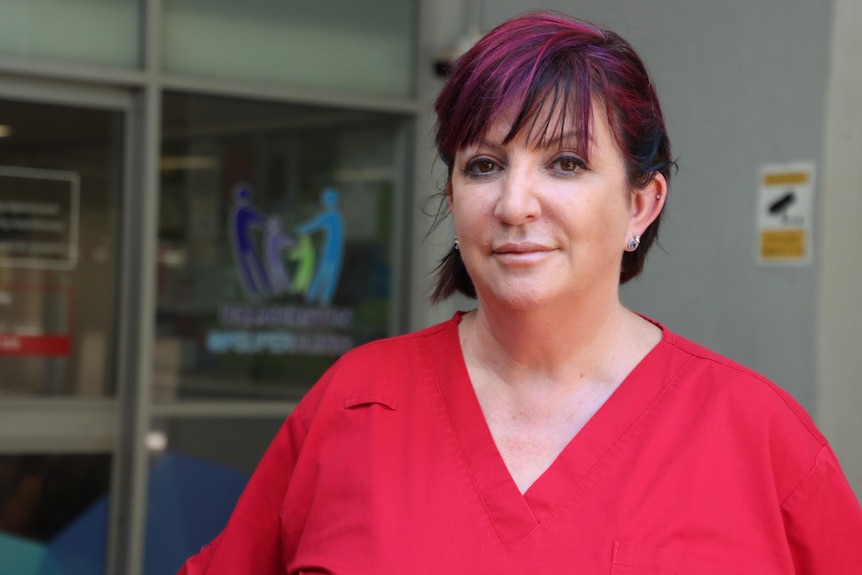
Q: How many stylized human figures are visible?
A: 4